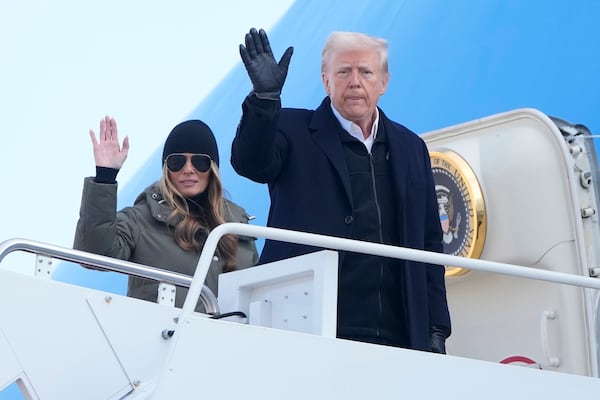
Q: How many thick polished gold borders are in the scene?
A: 1